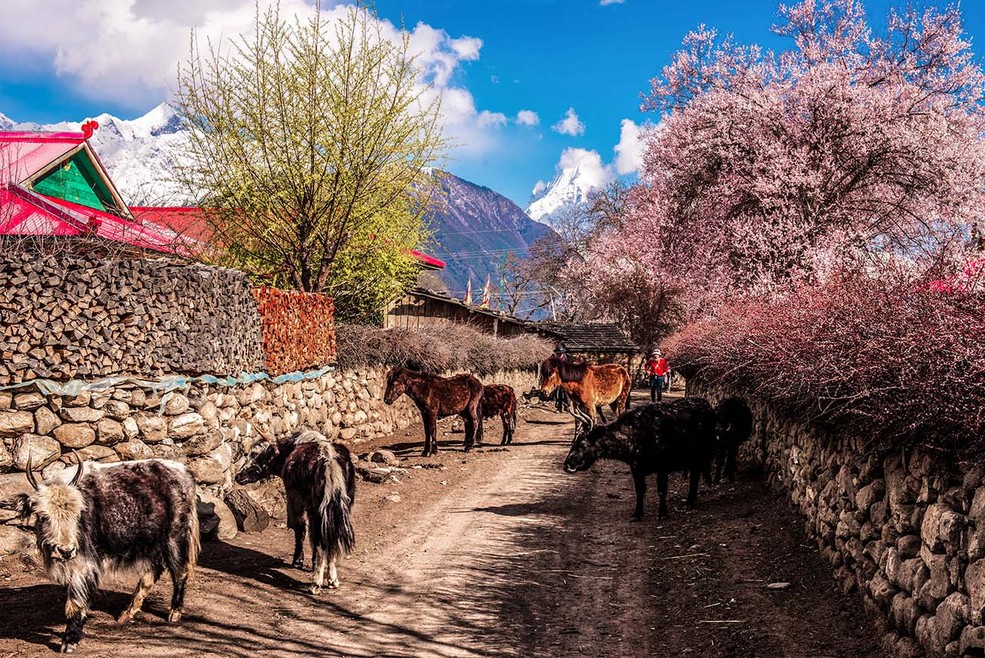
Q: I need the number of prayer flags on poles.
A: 2